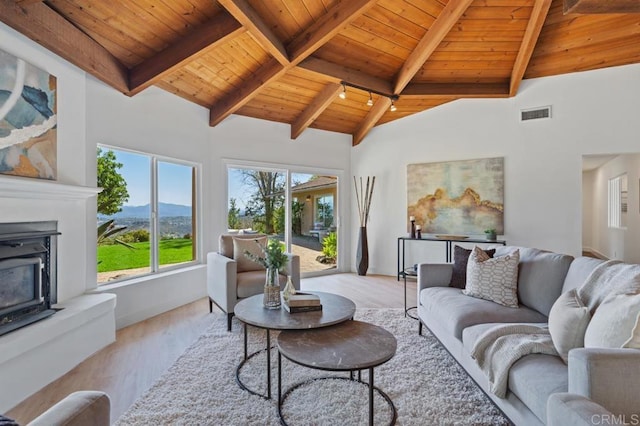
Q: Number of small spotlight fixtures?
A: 3